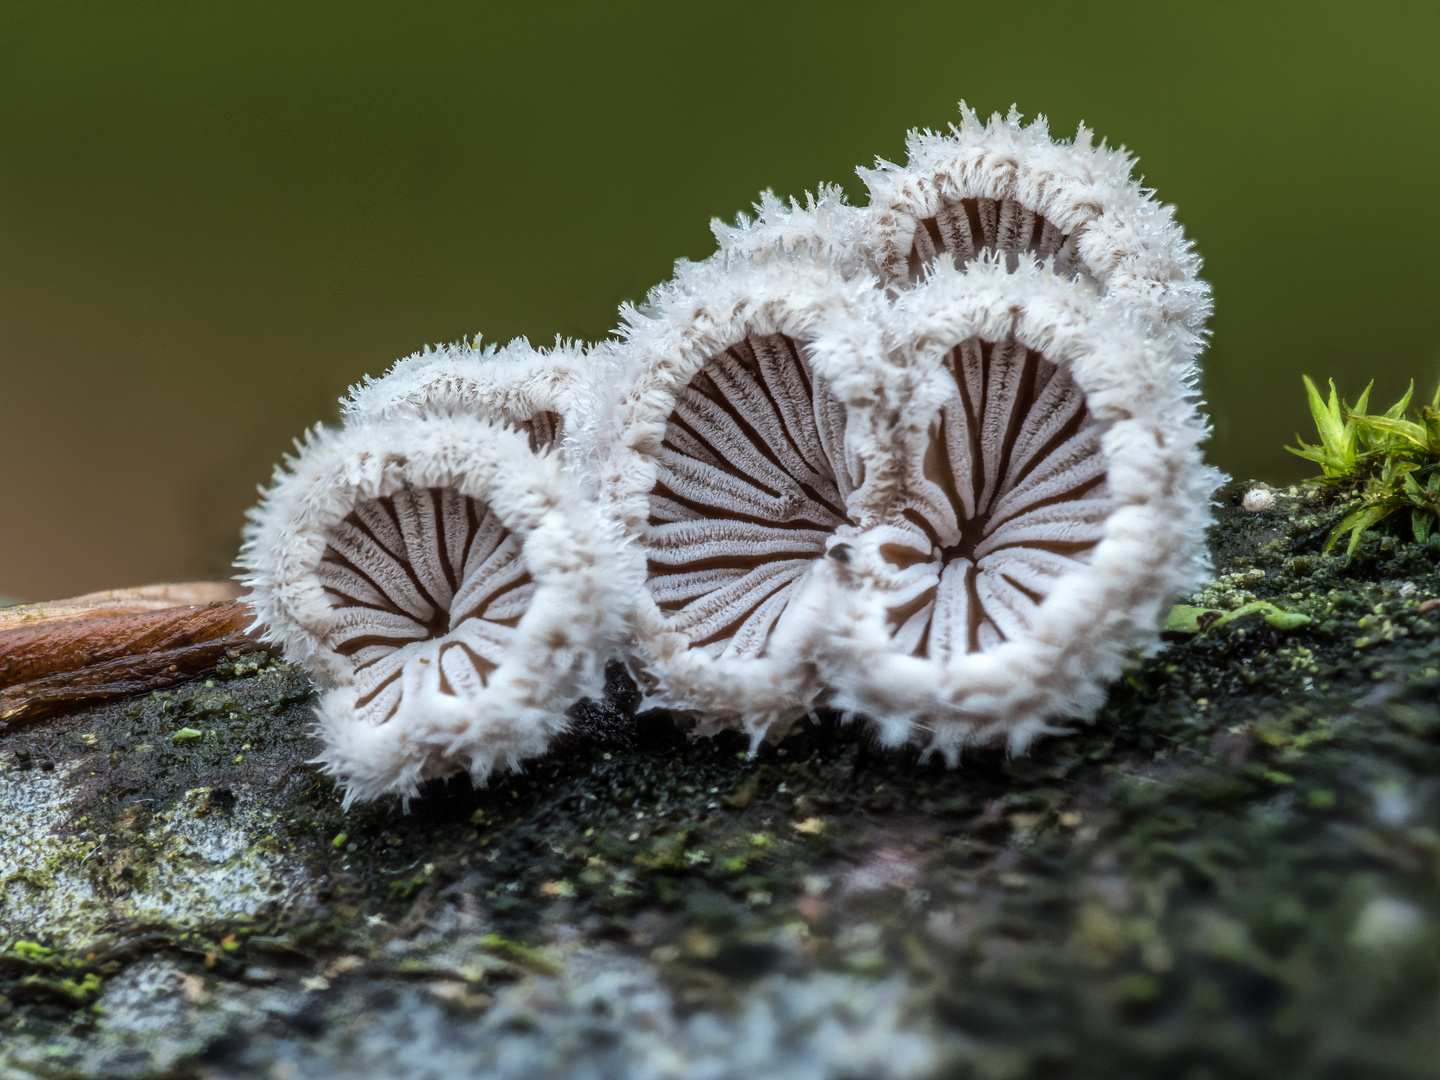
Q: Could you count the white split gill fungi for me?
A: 5